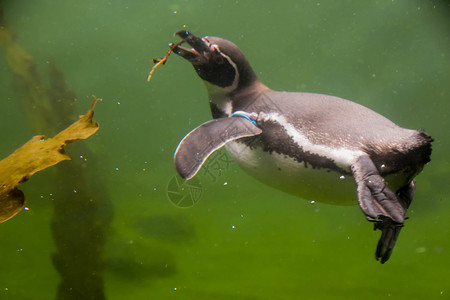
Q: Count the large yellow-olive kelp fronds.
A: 1